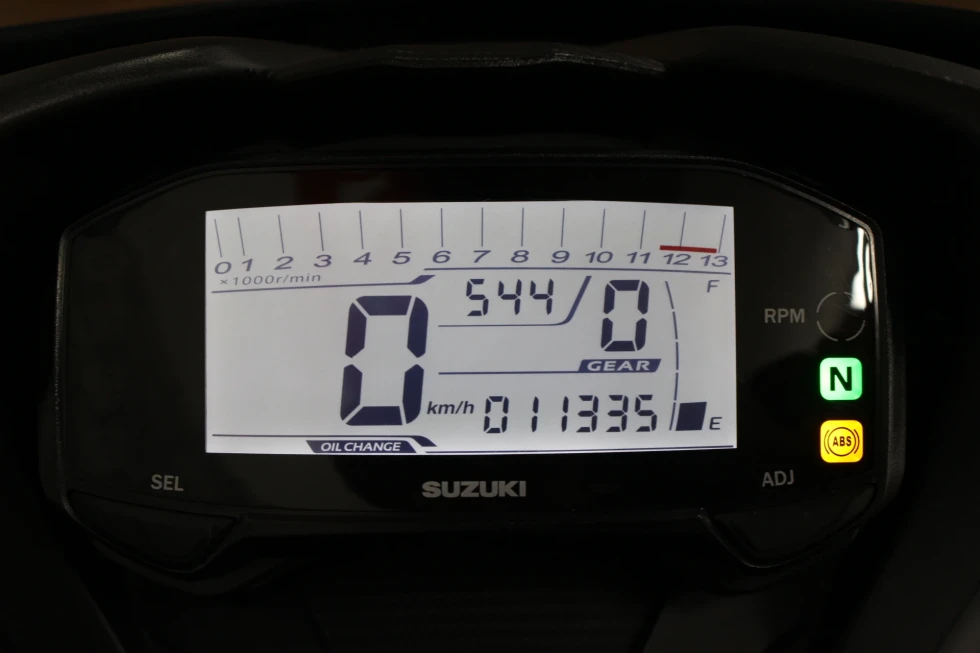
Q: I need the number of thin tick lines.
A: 14